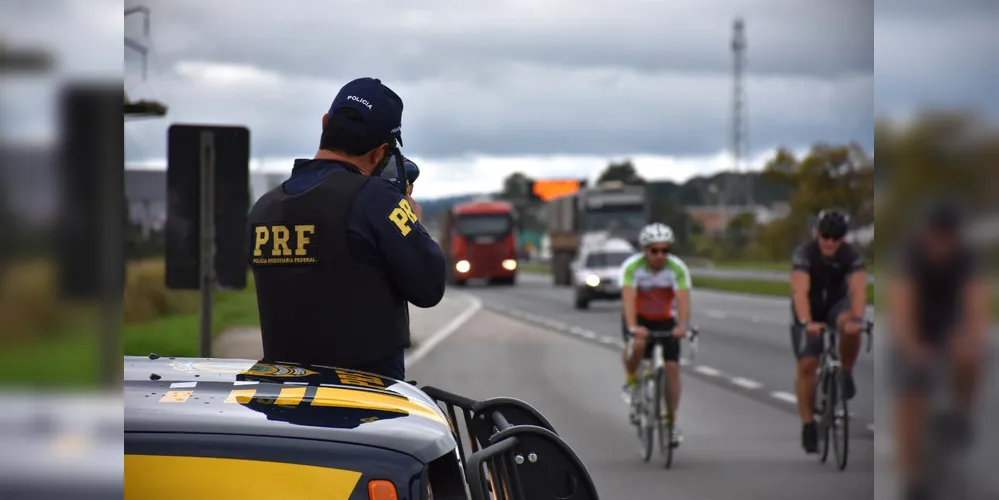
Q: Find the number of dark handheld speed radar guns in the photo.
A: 1